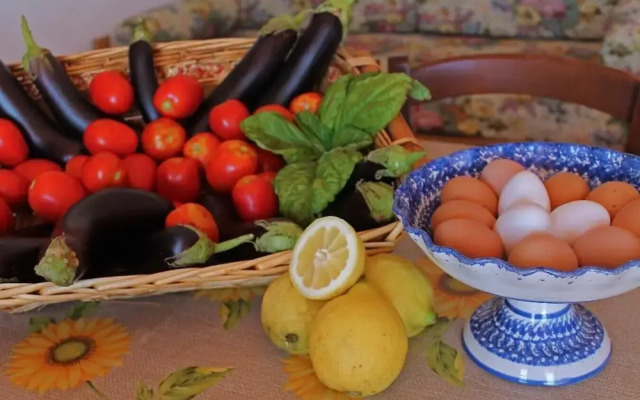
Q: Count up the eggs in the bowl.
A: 12